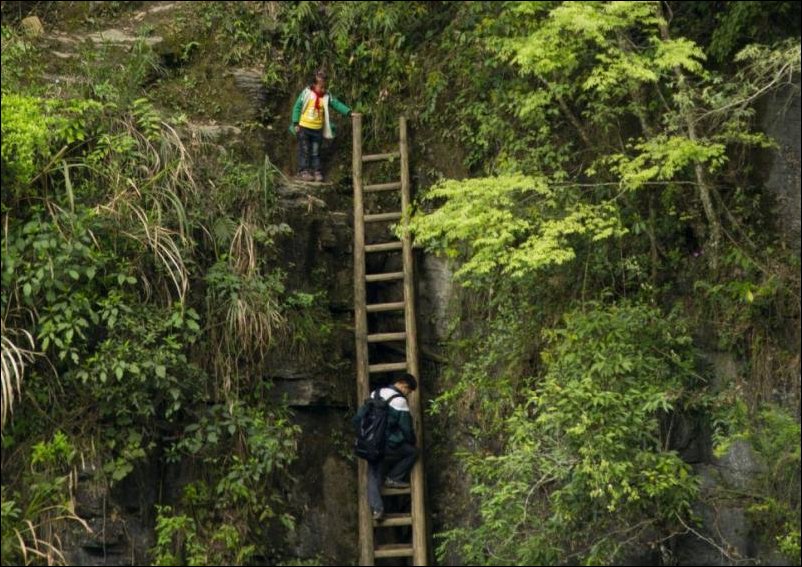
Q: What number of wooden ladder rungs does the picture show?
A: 11